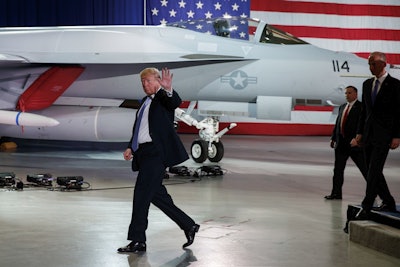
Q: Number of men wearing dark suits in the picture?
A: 3